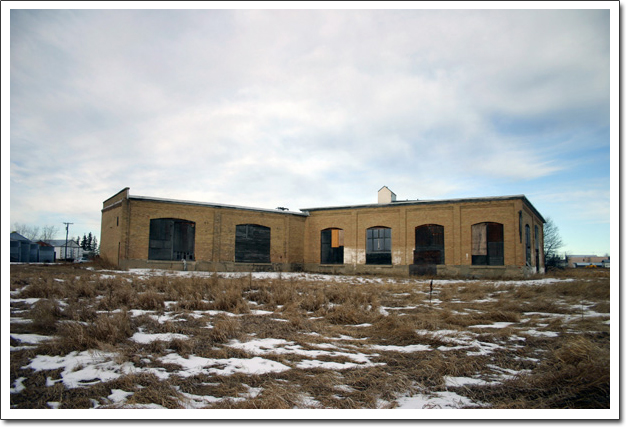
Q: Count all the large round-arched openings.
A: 6